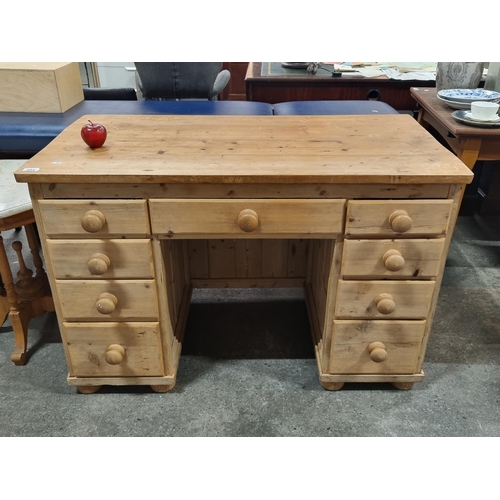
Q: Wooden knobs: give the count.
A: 9